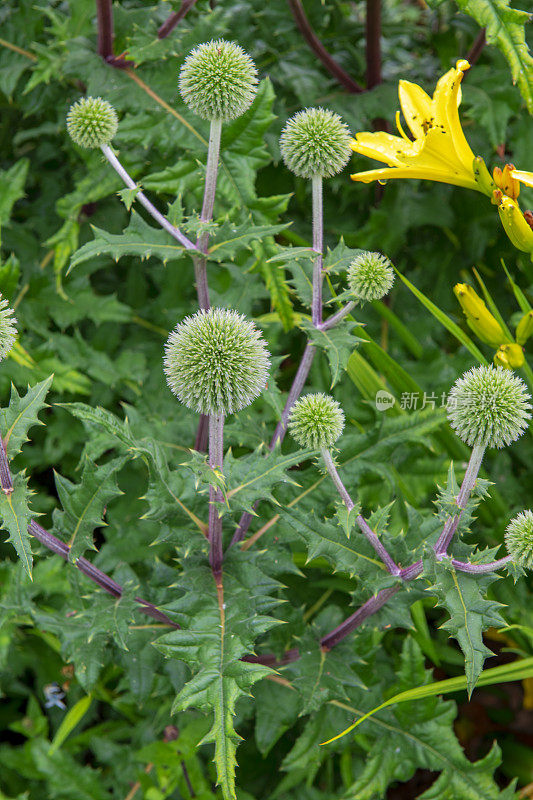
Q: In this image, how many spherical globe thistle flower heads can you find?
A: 9